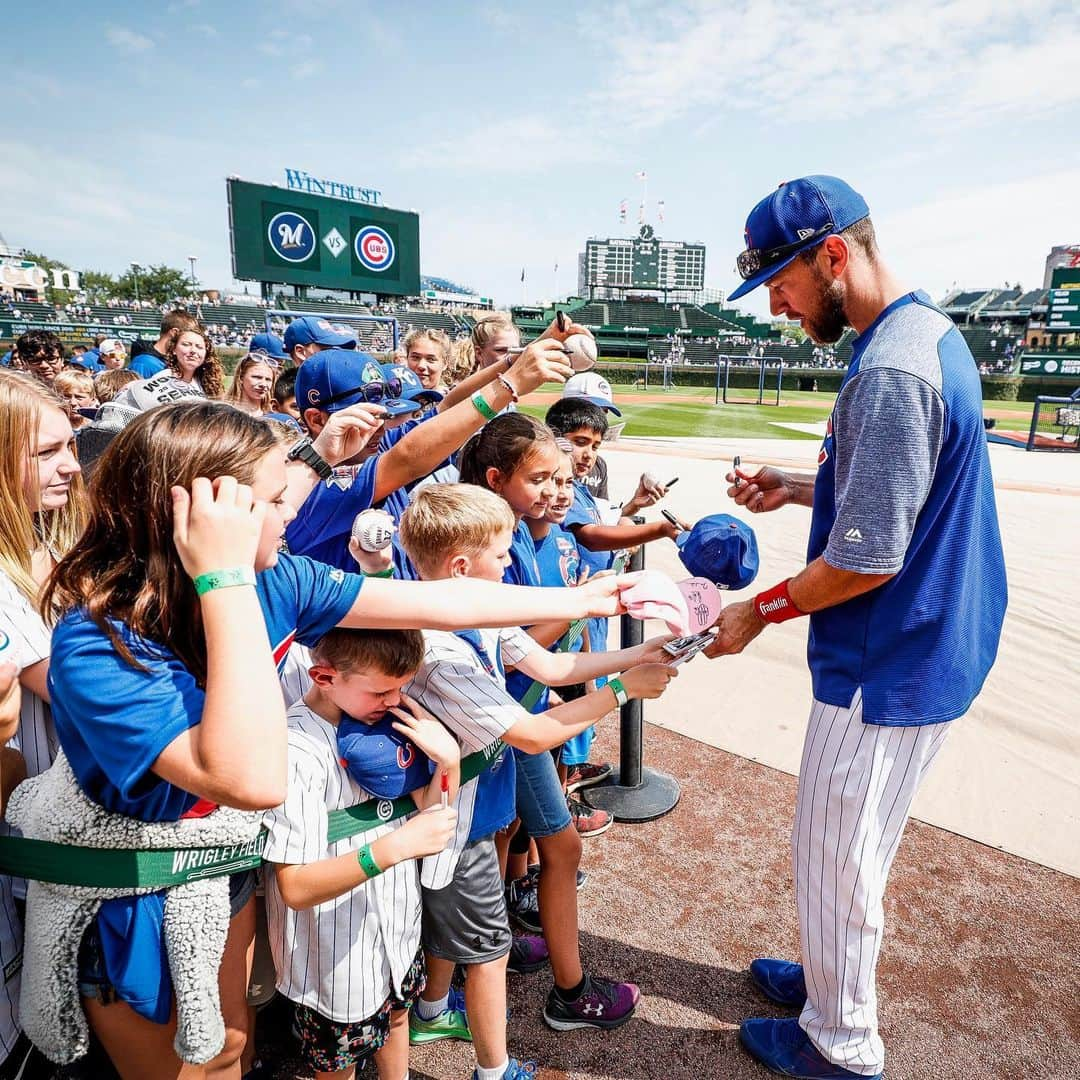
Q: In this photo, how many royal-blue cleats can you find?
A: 2